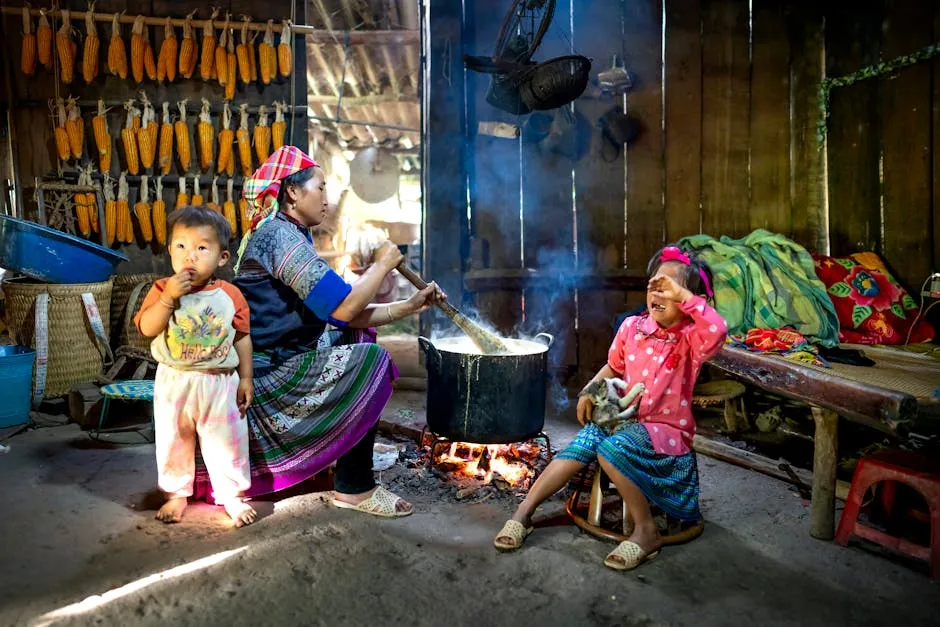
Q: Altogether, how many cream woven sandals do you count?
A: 3